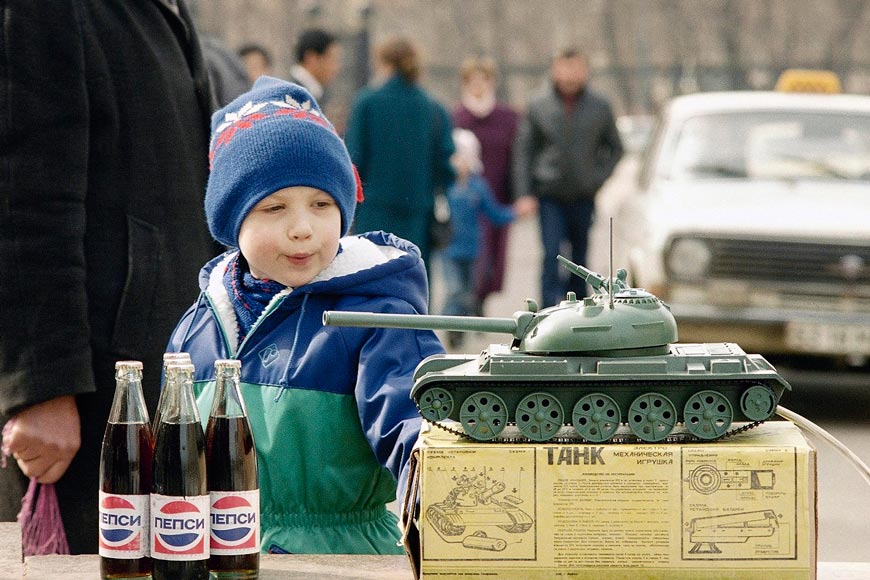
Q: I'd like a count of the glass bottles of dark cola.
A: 5